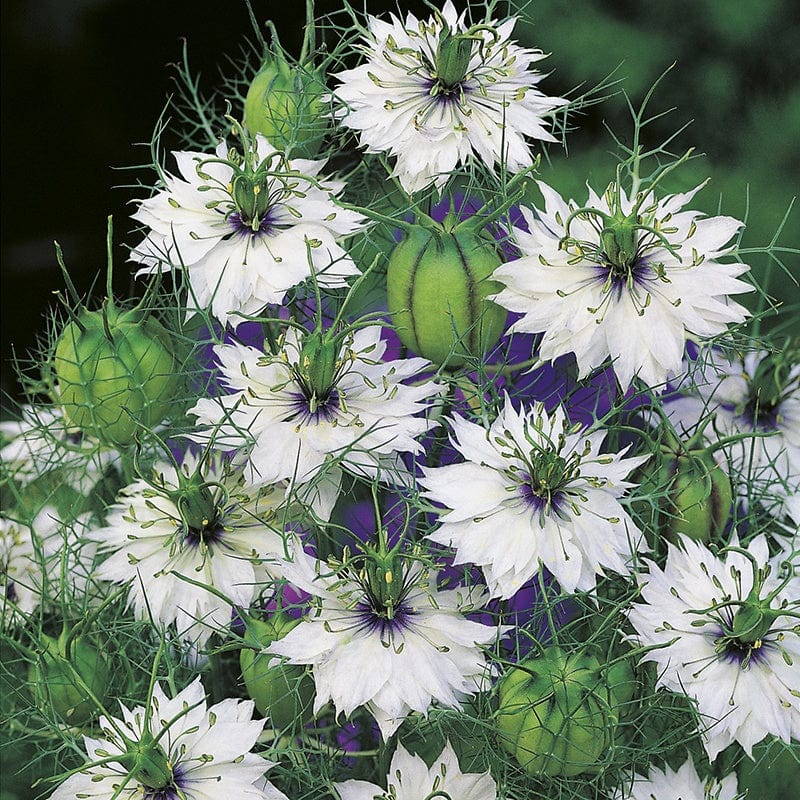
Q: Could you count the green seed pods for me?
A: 7